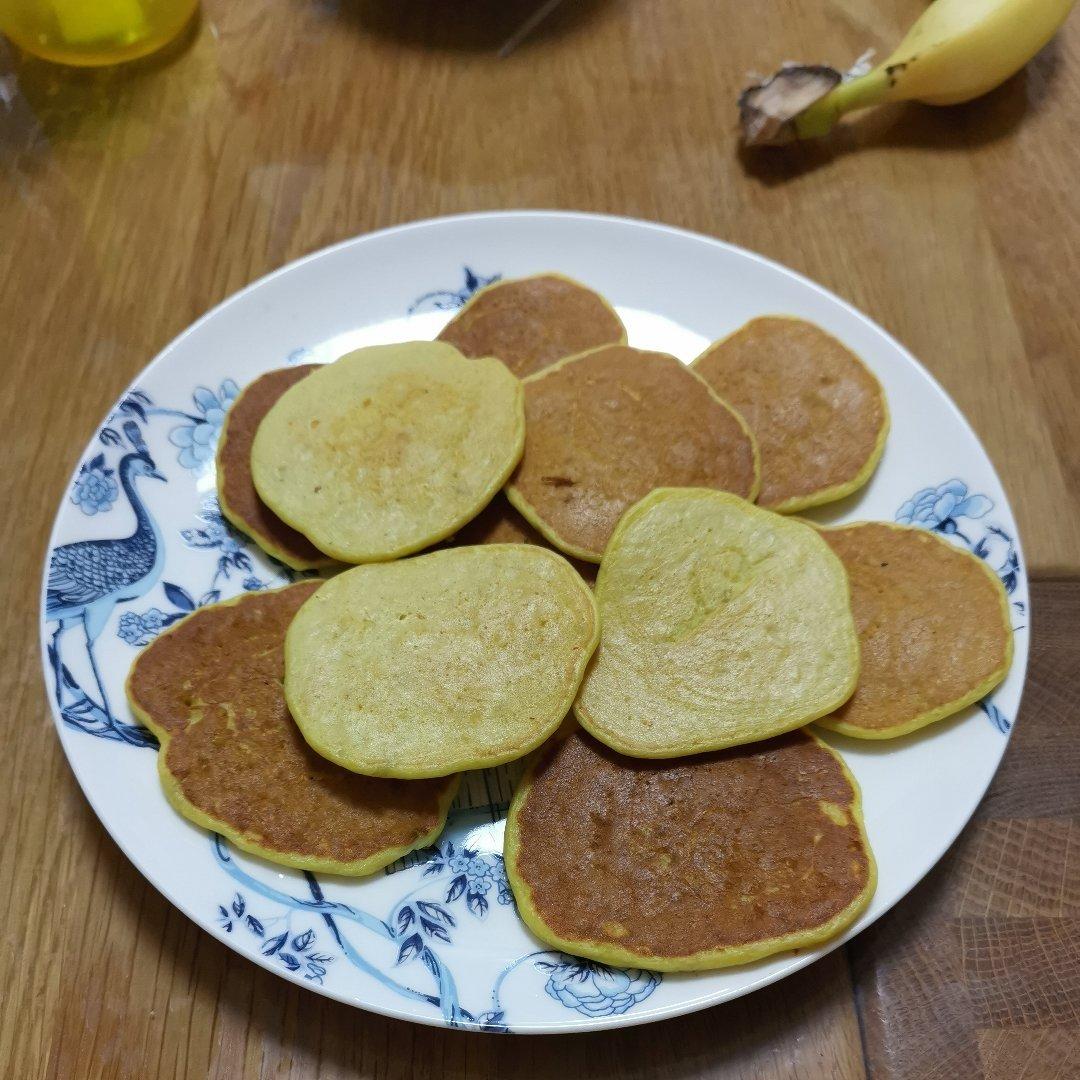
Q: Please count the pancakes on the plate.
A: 11